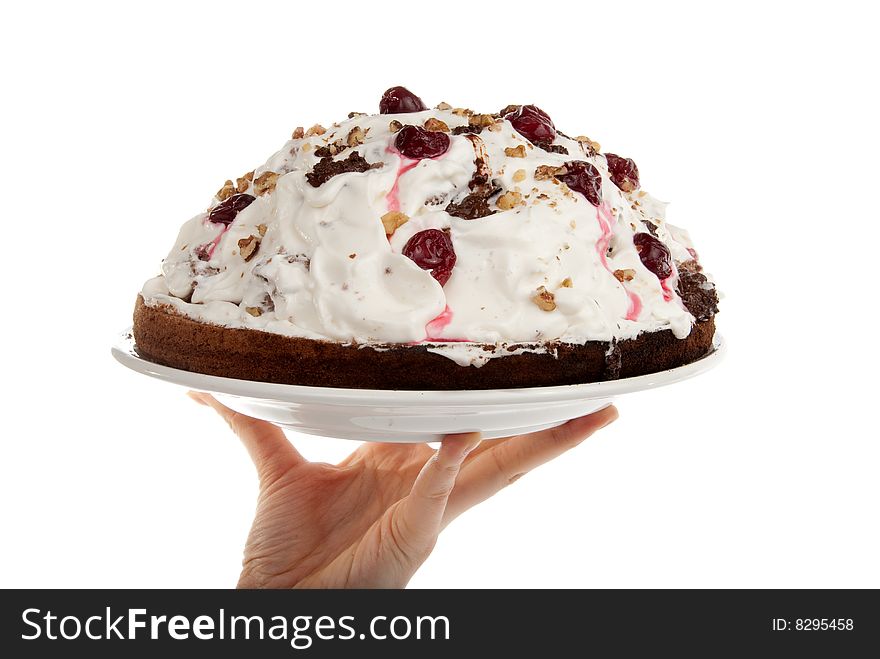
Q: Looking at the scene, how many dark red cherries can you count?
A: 8